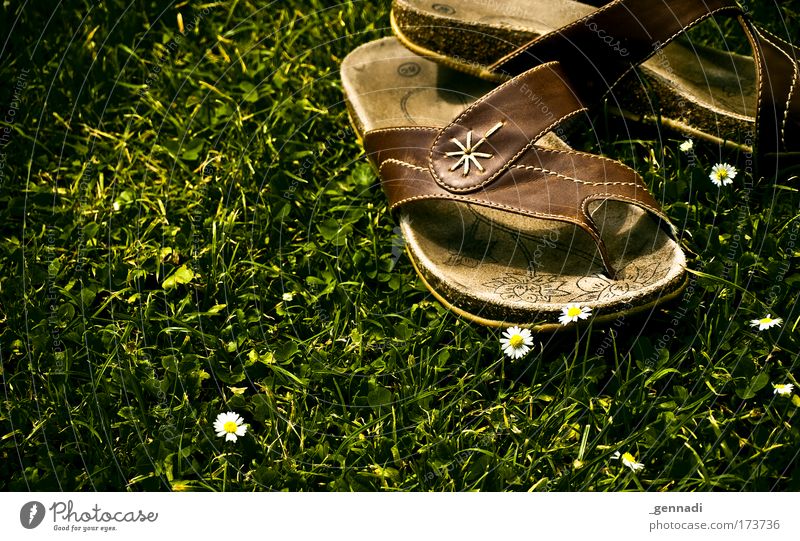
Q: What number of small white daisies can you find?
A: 8